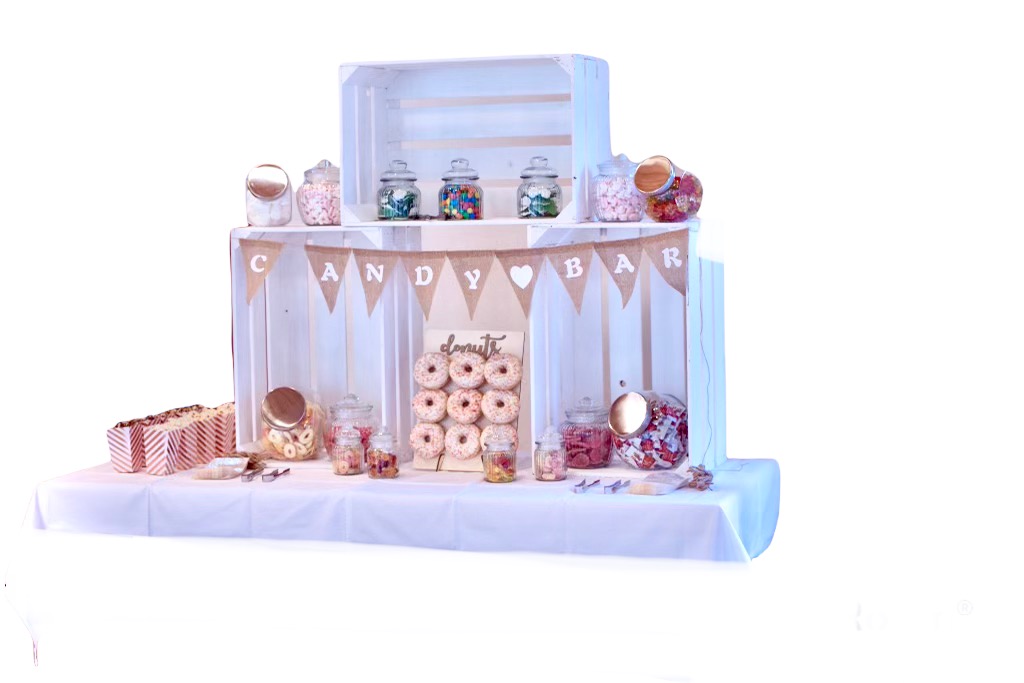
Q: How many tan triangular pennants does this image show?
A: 9